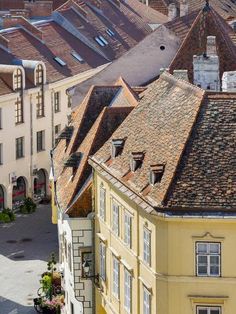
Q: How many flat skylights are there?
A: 6